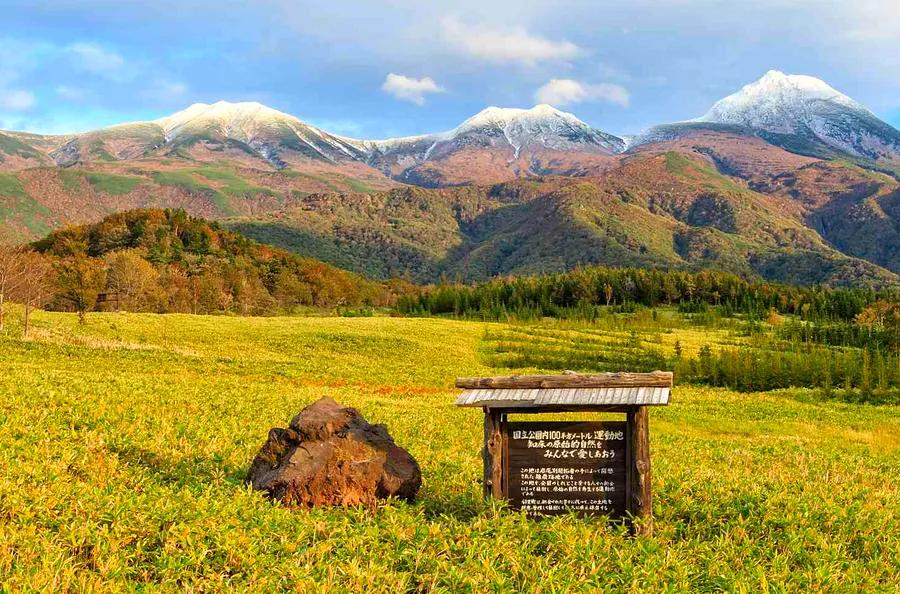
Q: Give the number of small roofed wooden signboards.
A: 1